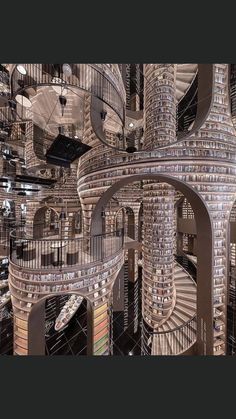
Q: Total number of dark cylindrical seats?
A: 4